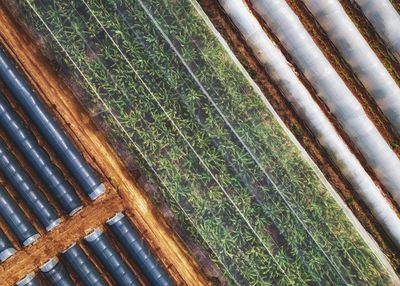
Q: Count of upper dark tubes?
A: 5